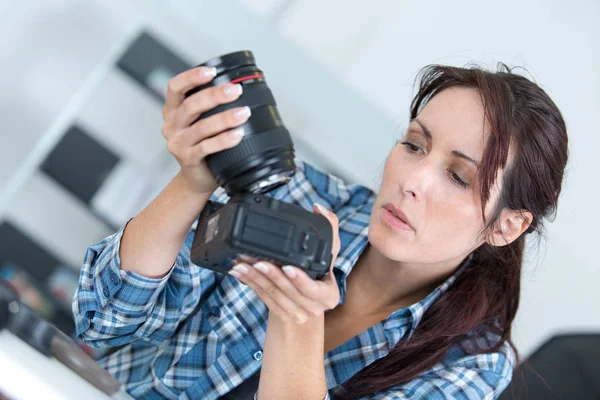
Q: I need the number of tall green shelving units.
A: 0